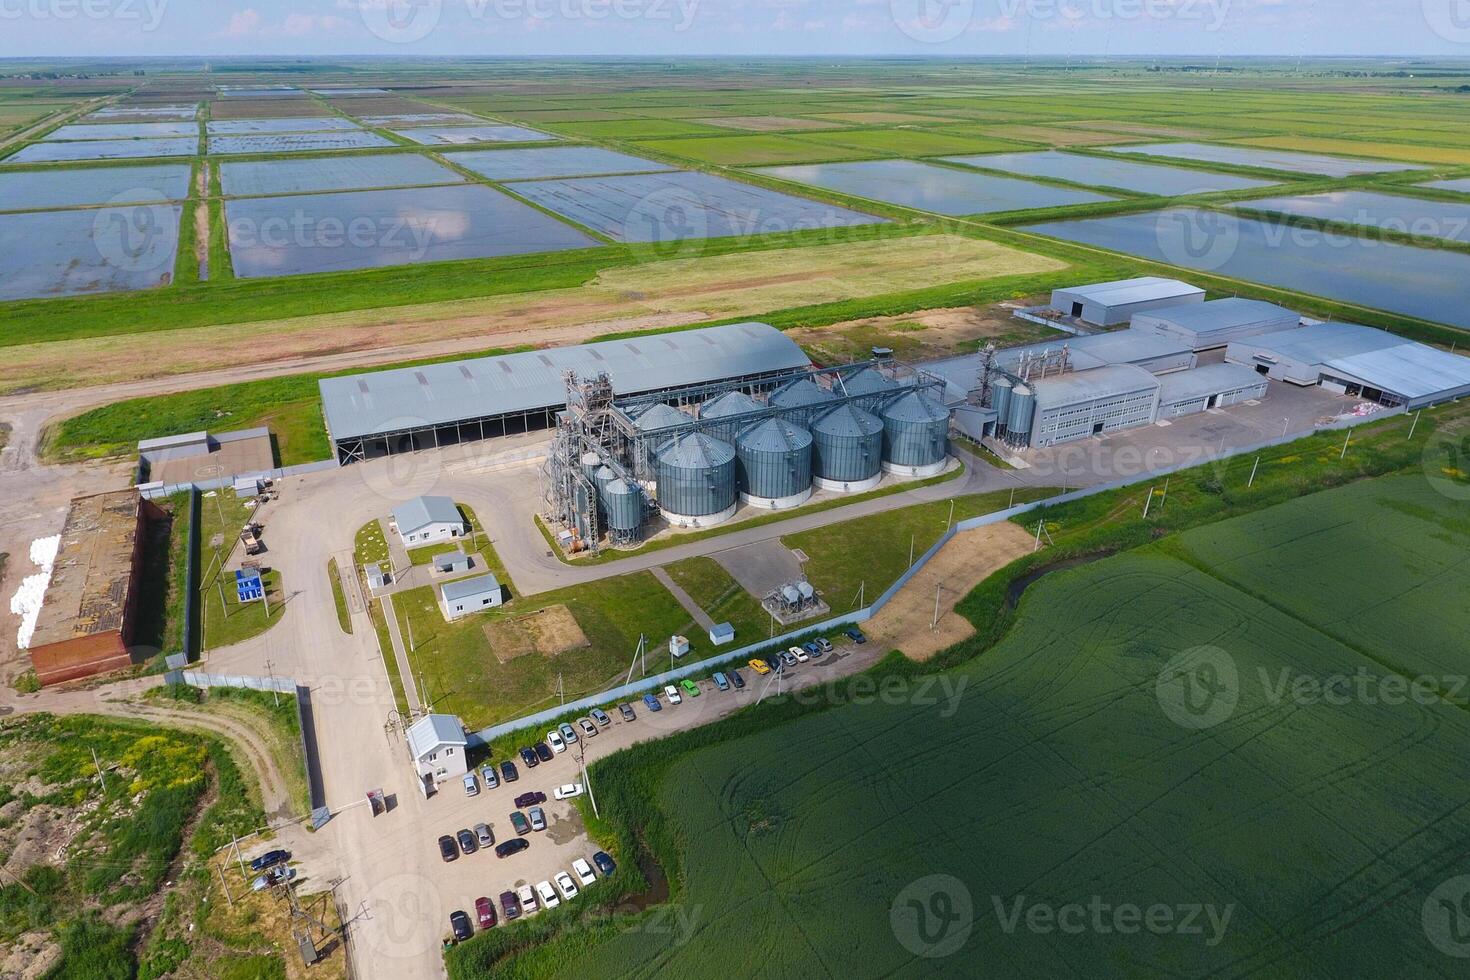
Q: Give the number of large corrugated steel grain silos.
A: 8